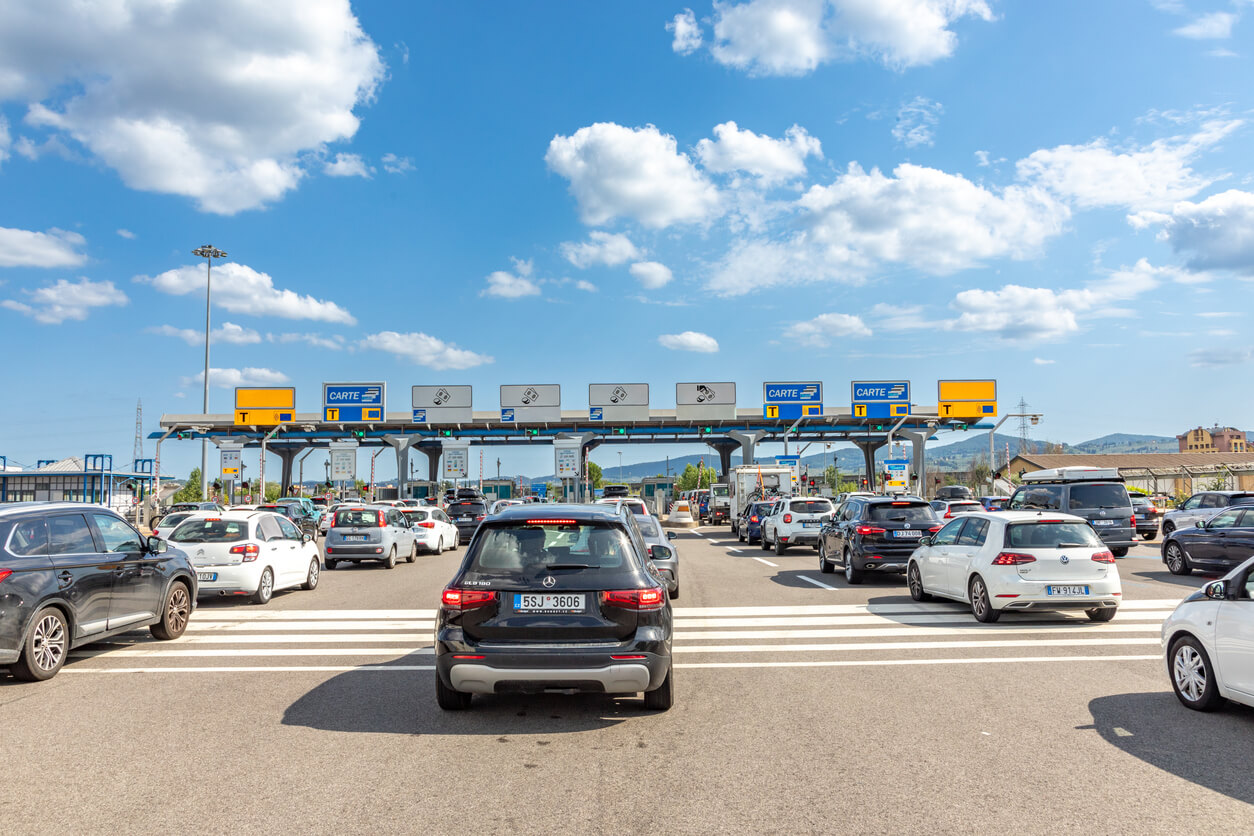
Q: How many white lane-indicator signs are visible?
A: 4